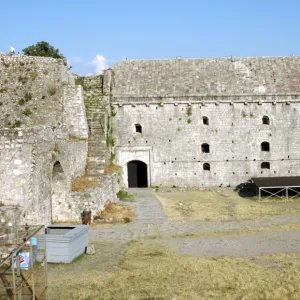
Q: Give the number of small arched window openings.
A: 7